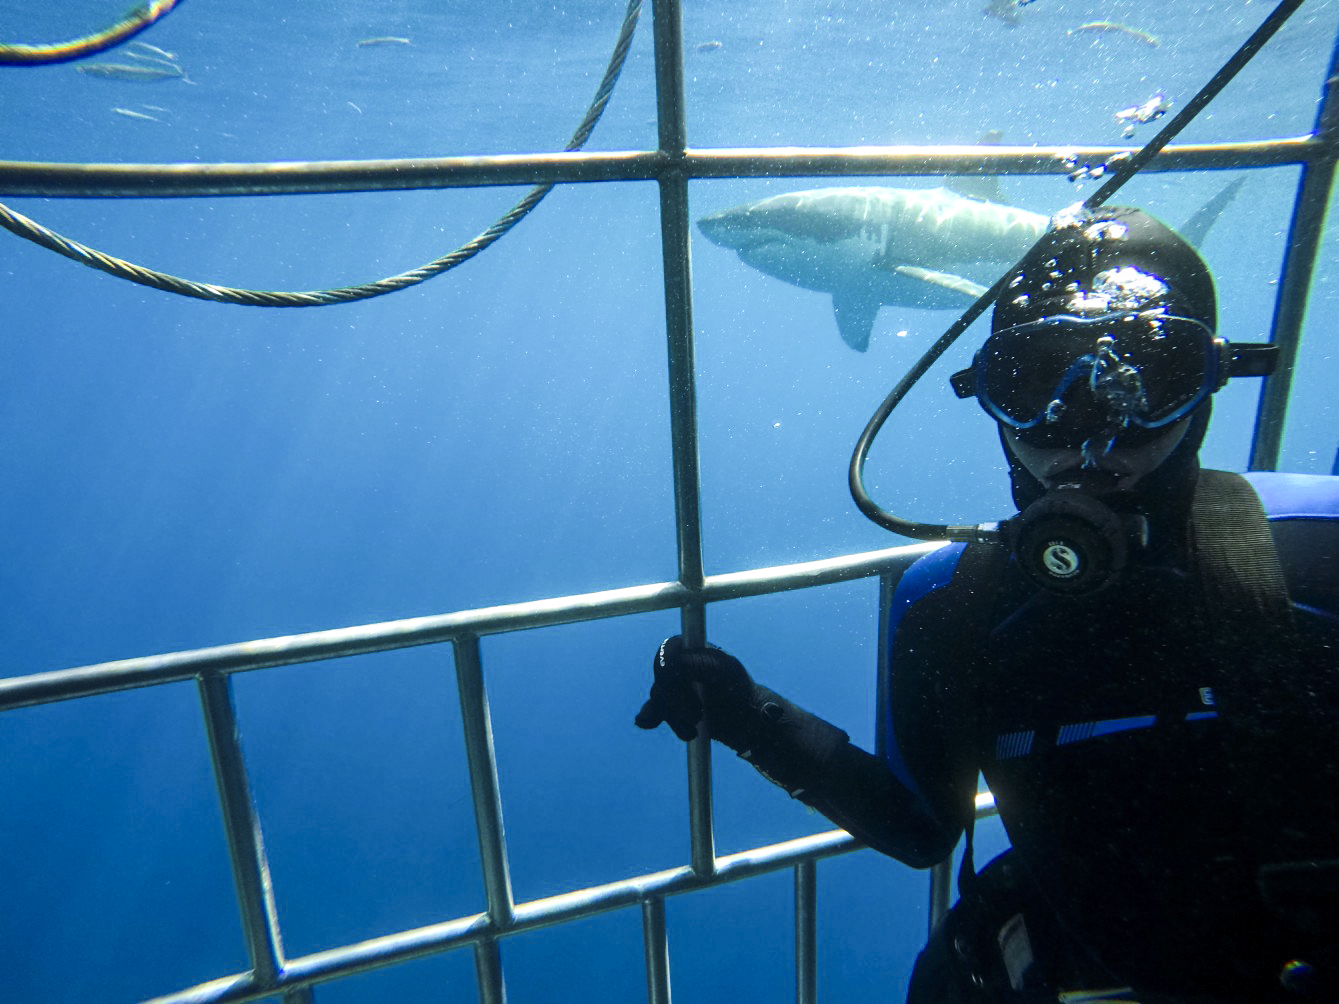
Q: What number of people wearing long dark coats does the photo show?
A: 0